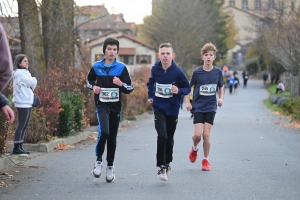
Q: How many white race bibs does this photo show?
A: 3